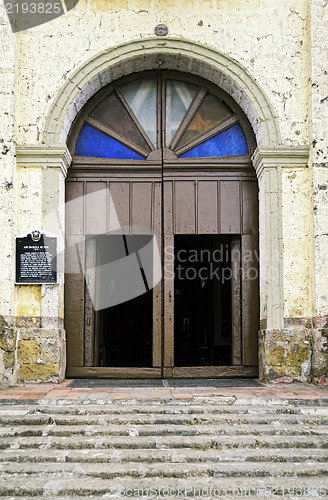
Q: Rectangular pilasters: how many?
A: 2